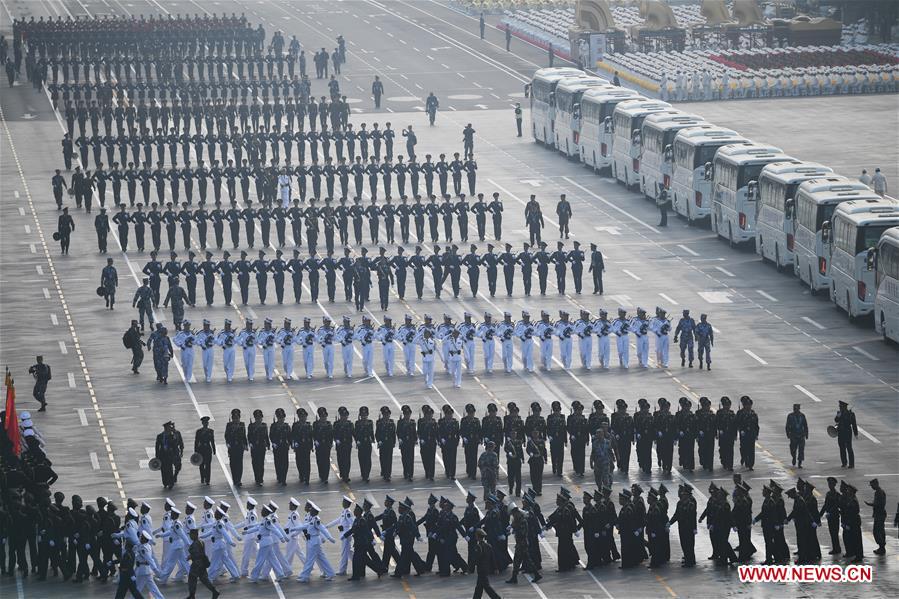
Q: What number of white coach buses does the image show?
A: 11